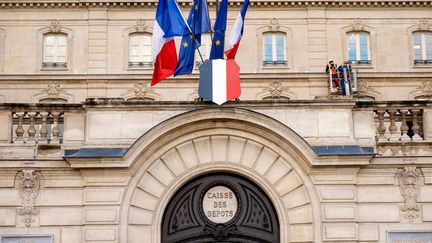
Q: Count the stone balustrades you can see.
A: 2